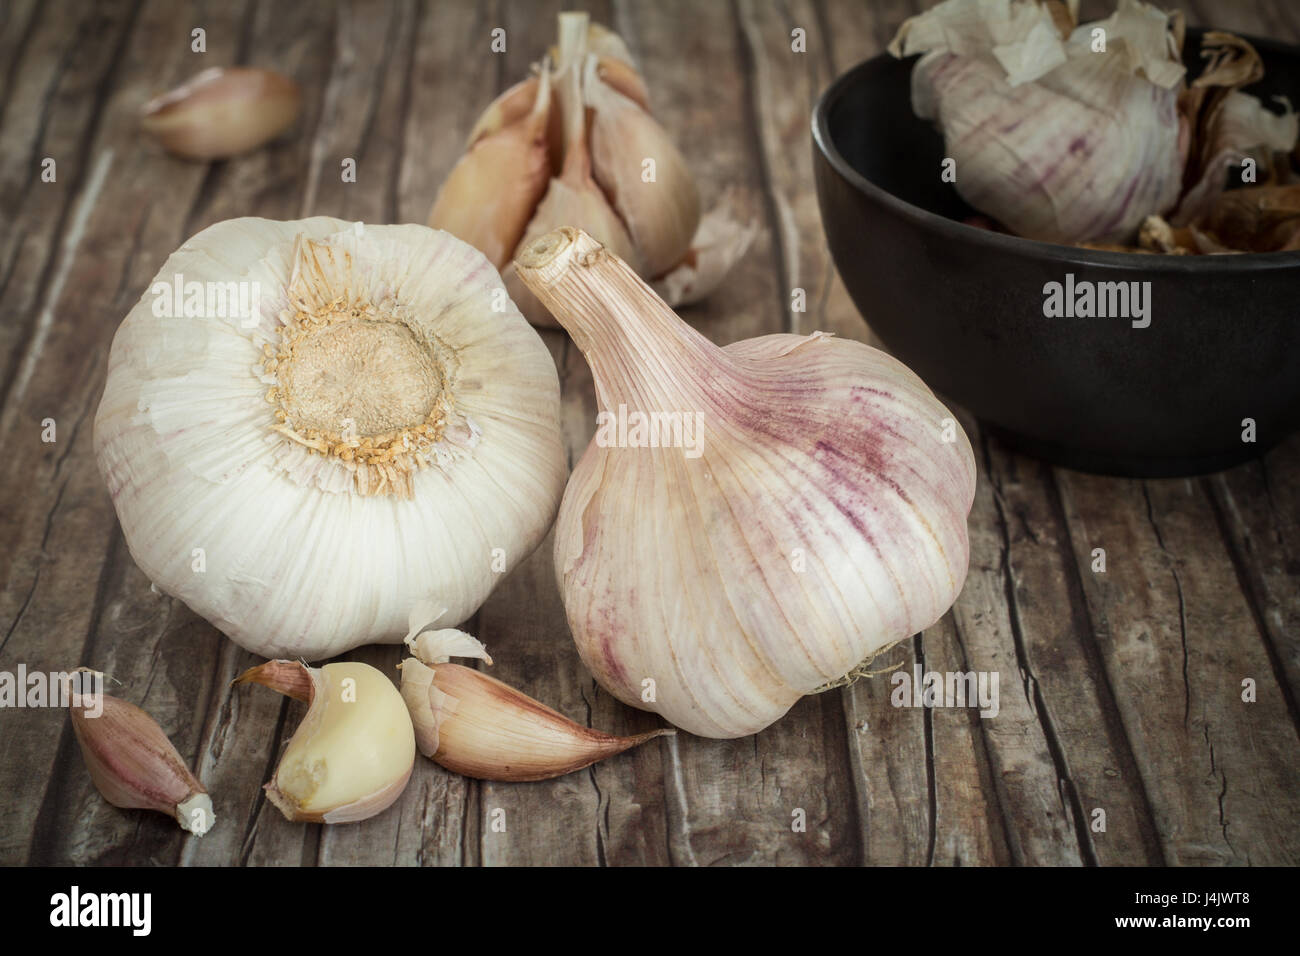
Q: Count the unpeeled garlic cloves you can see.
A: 3